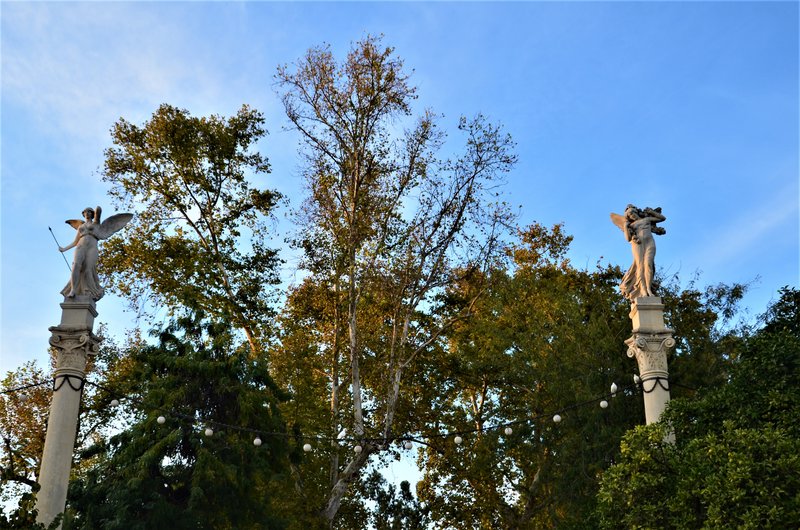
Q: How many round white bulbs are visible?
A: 11